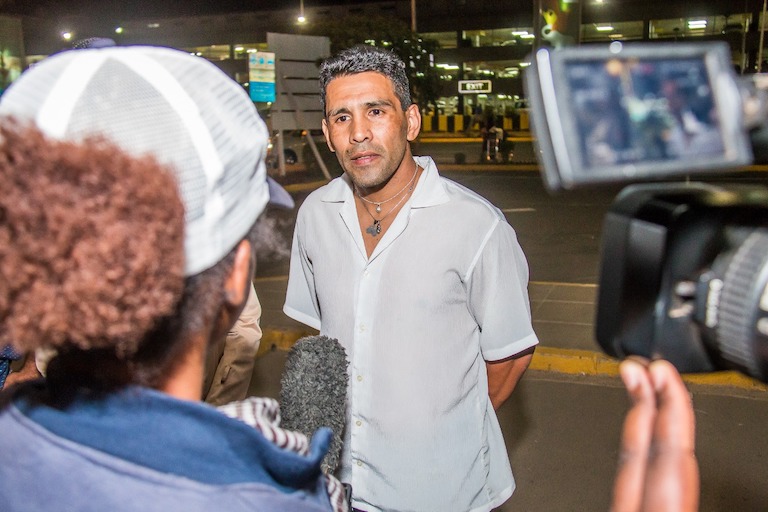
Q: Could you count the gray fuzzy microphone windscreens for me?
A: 1